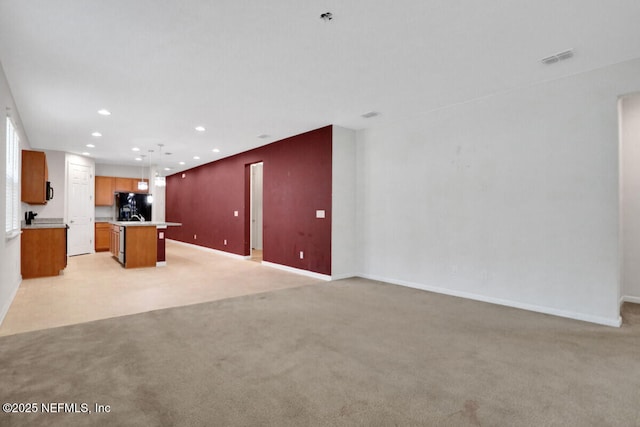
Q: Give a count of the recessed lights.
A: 11